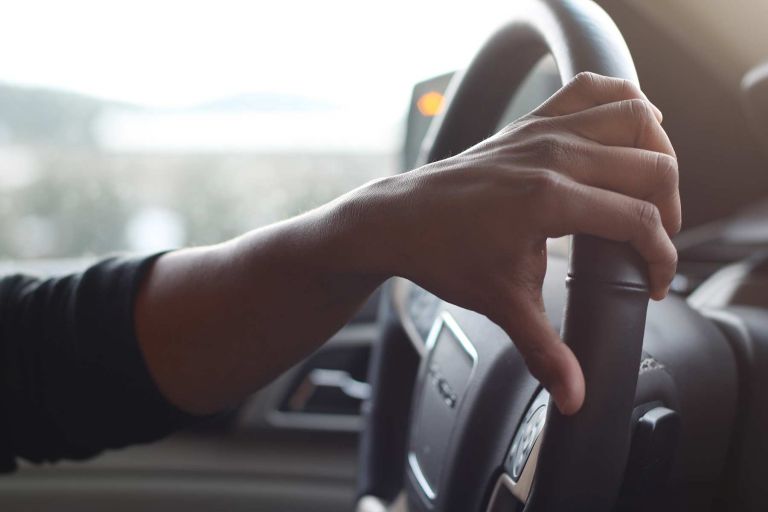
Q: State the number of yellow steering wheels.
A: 0